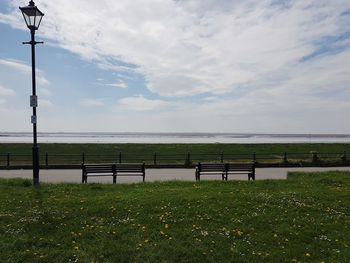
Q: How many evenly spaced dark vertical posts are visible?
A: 11